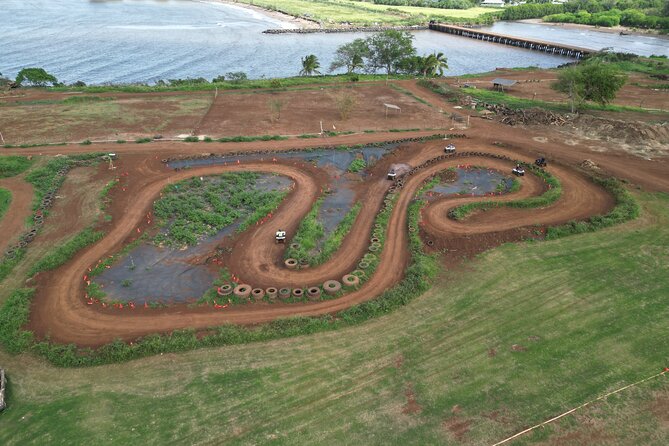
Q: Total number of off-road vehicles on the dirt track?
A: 5